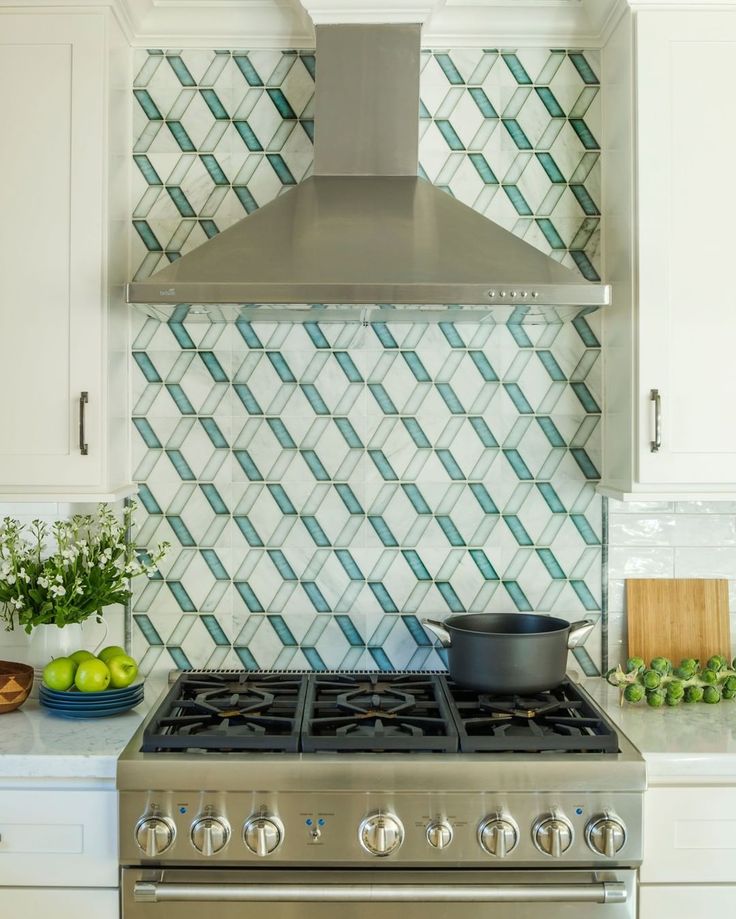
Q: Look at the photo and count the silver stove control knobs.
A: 8